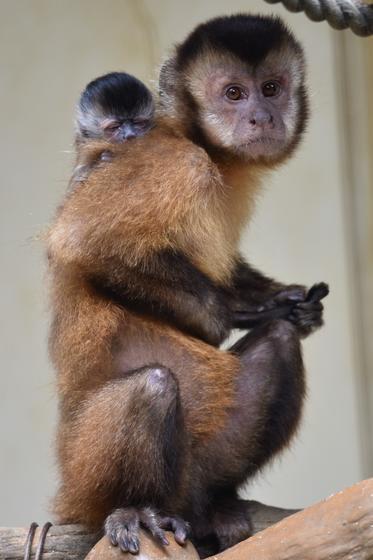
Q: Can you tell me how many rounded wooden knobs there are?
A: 1